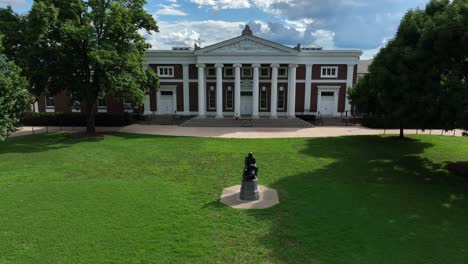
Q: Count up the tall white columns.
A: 6